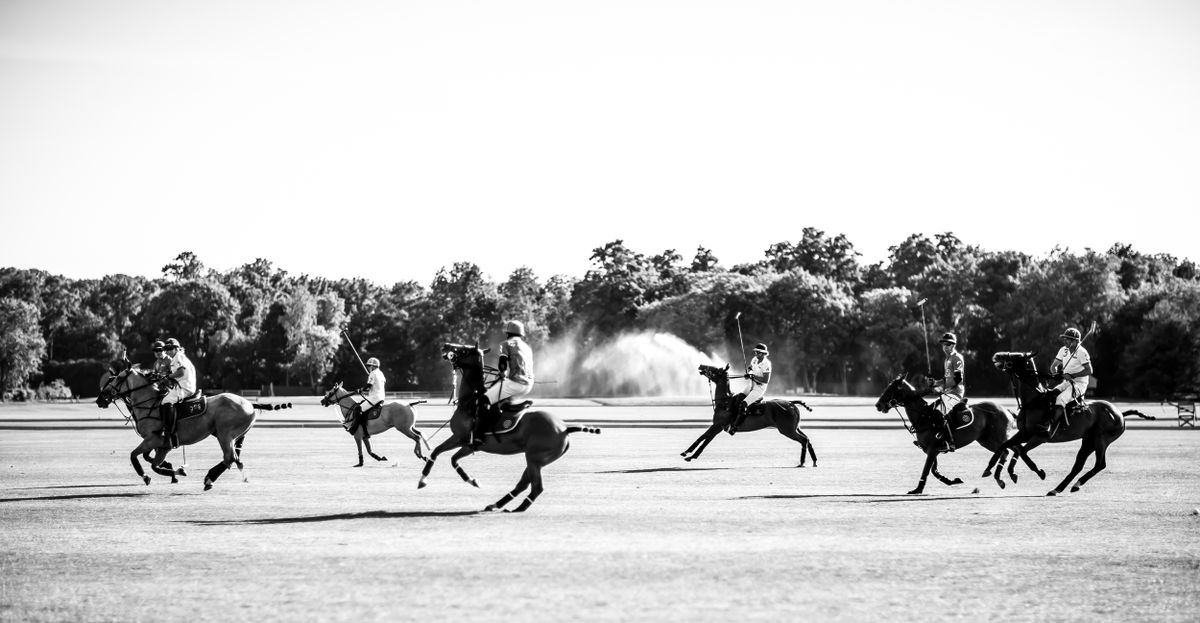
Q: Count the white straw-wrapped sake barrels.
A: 0